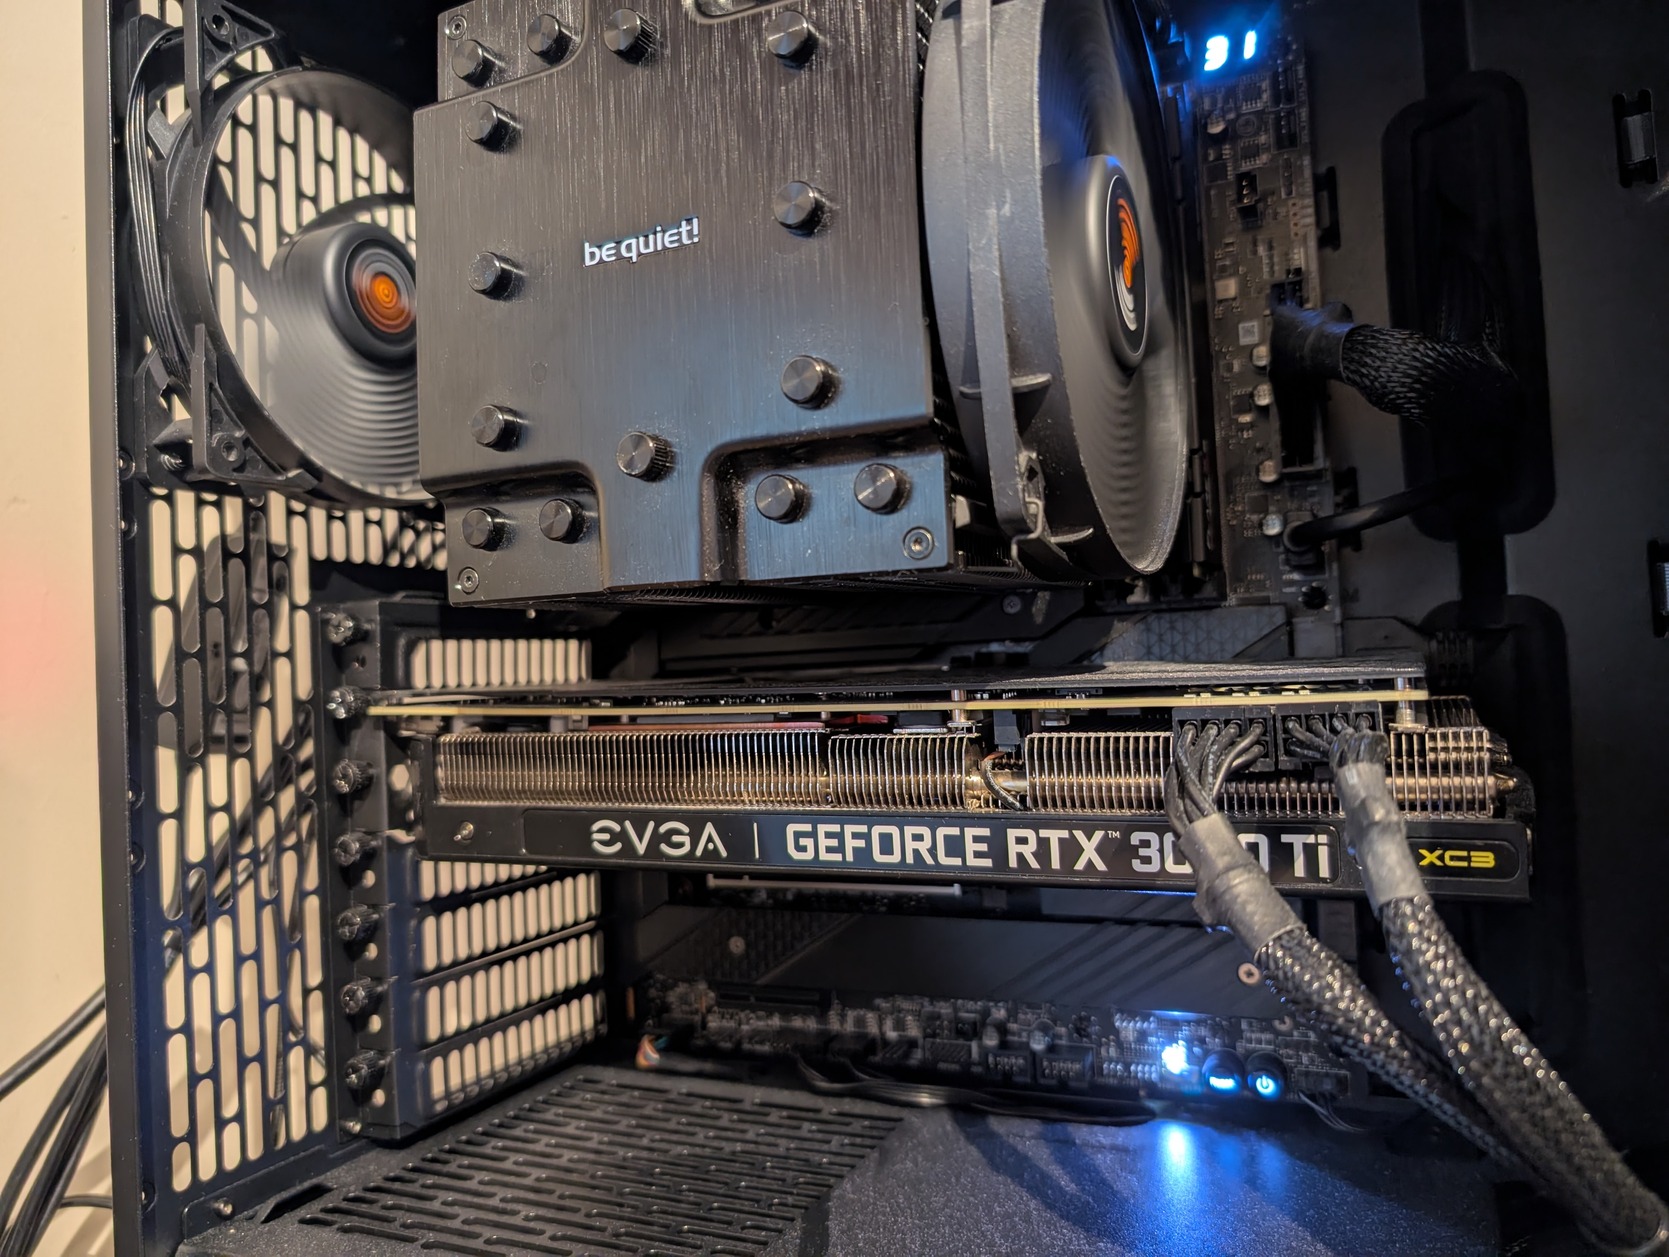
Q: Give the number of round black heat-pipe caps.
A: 14